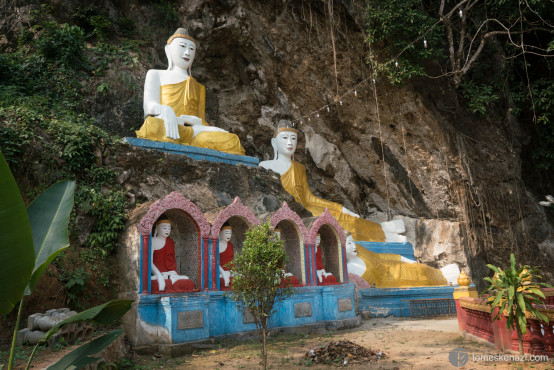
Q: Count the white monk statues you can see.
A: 7